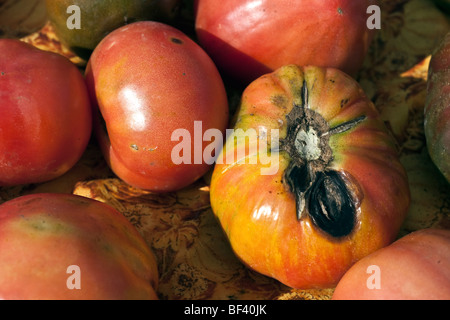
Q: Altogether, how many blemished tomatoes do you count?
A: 1